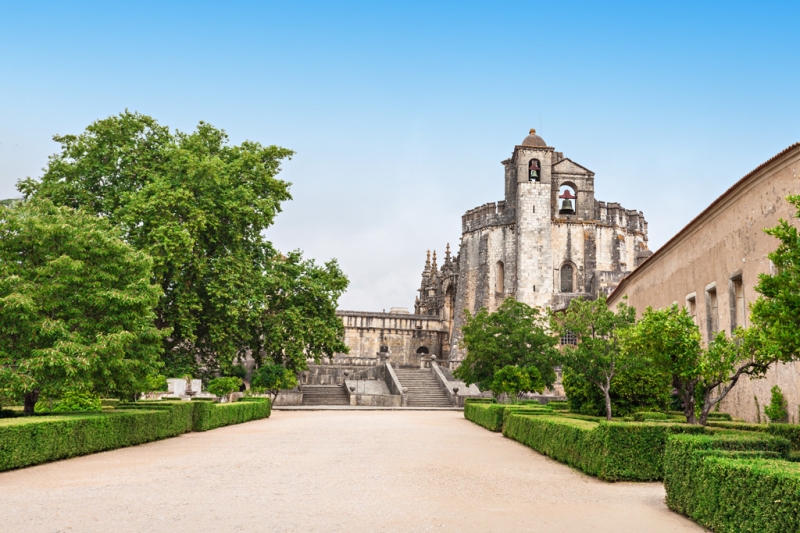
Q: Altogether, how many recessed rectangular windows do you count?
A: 3